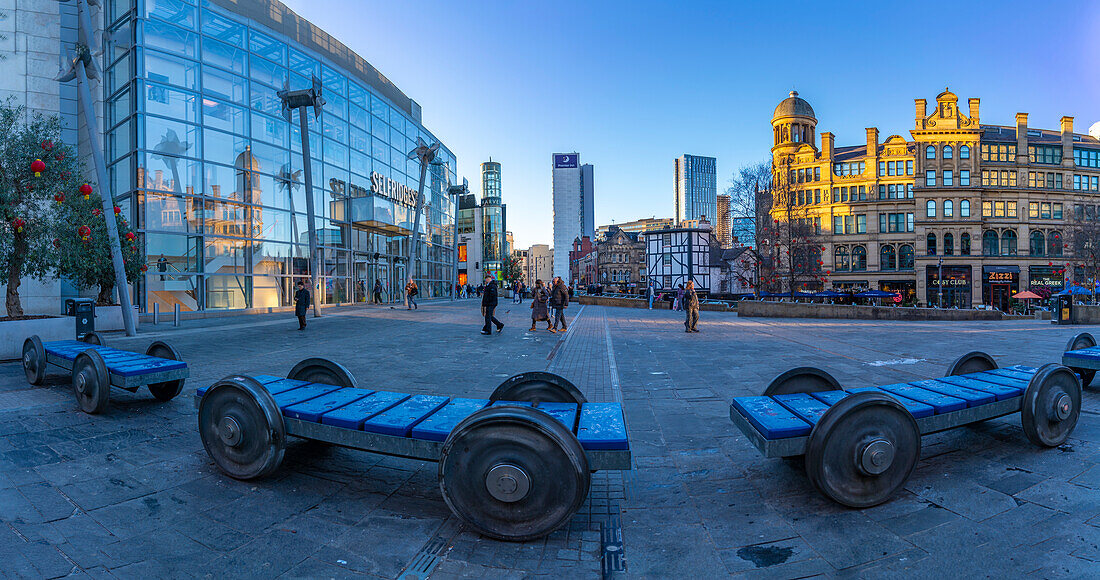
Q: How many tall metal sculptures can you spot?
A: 4